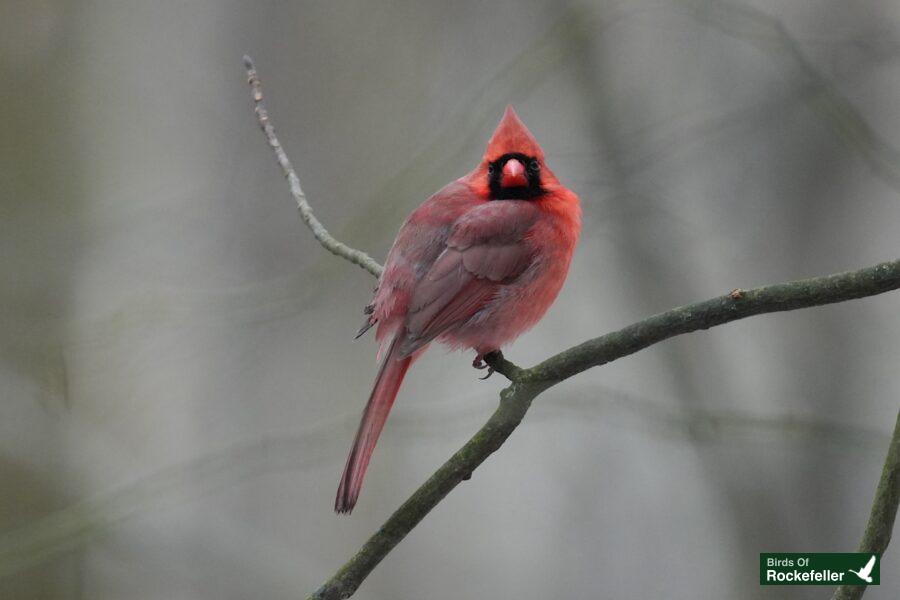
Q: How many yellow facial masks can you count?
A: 0